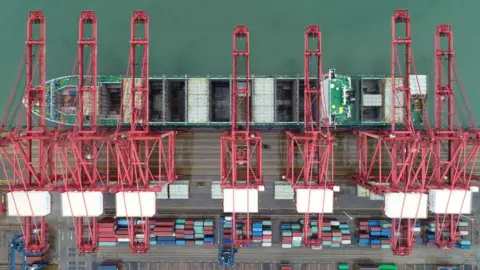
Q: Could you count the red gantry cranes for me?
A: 7